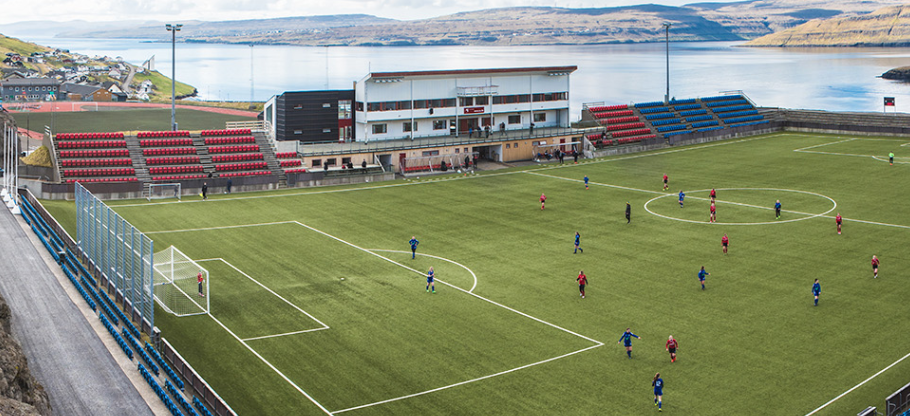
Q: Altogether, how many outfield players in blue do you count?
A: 10